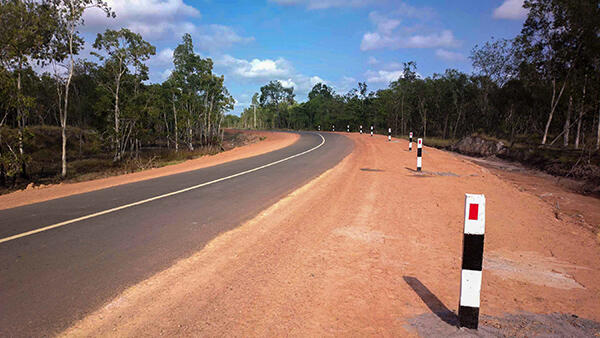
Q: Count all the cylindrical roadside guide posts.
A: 9